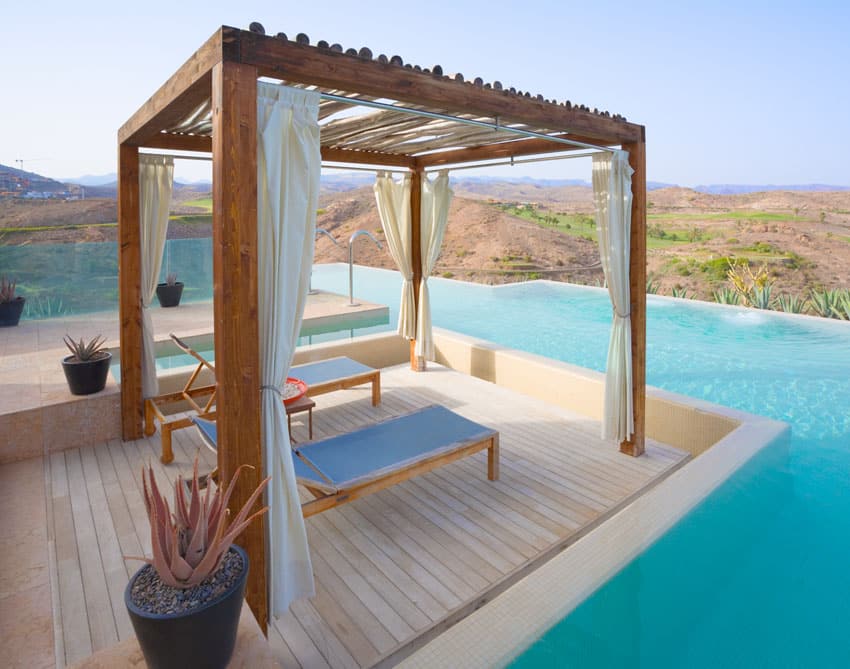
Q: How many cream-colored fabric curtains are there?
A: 5